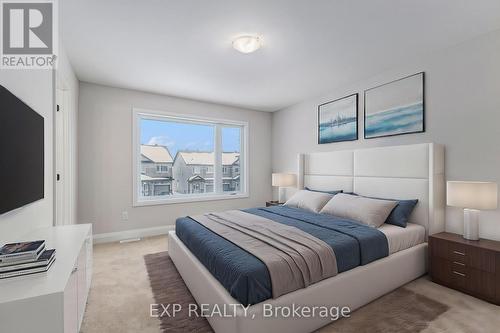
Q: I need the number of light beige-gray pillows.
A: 2